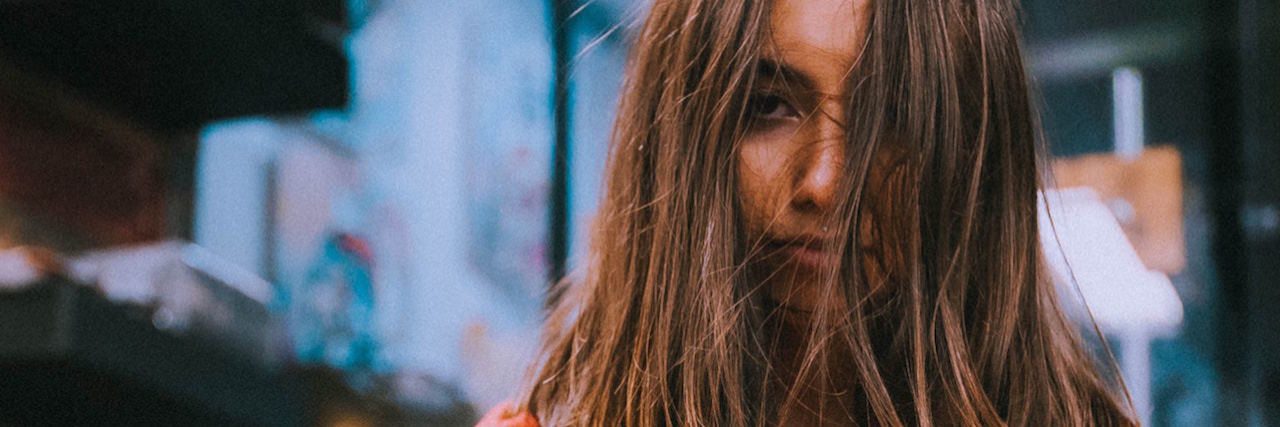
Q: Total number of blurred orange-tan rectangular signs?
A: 1